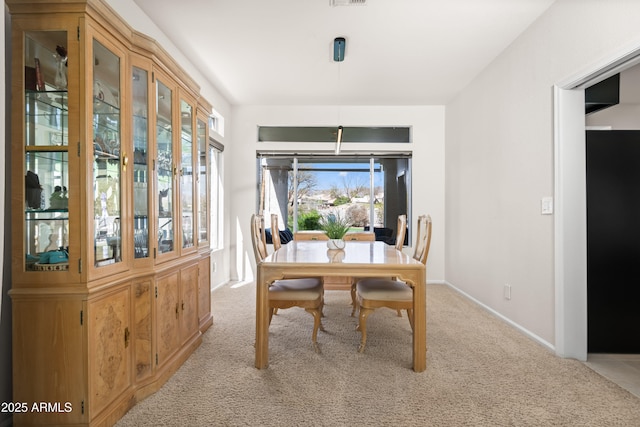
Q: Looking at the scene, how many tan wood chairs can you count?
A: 4